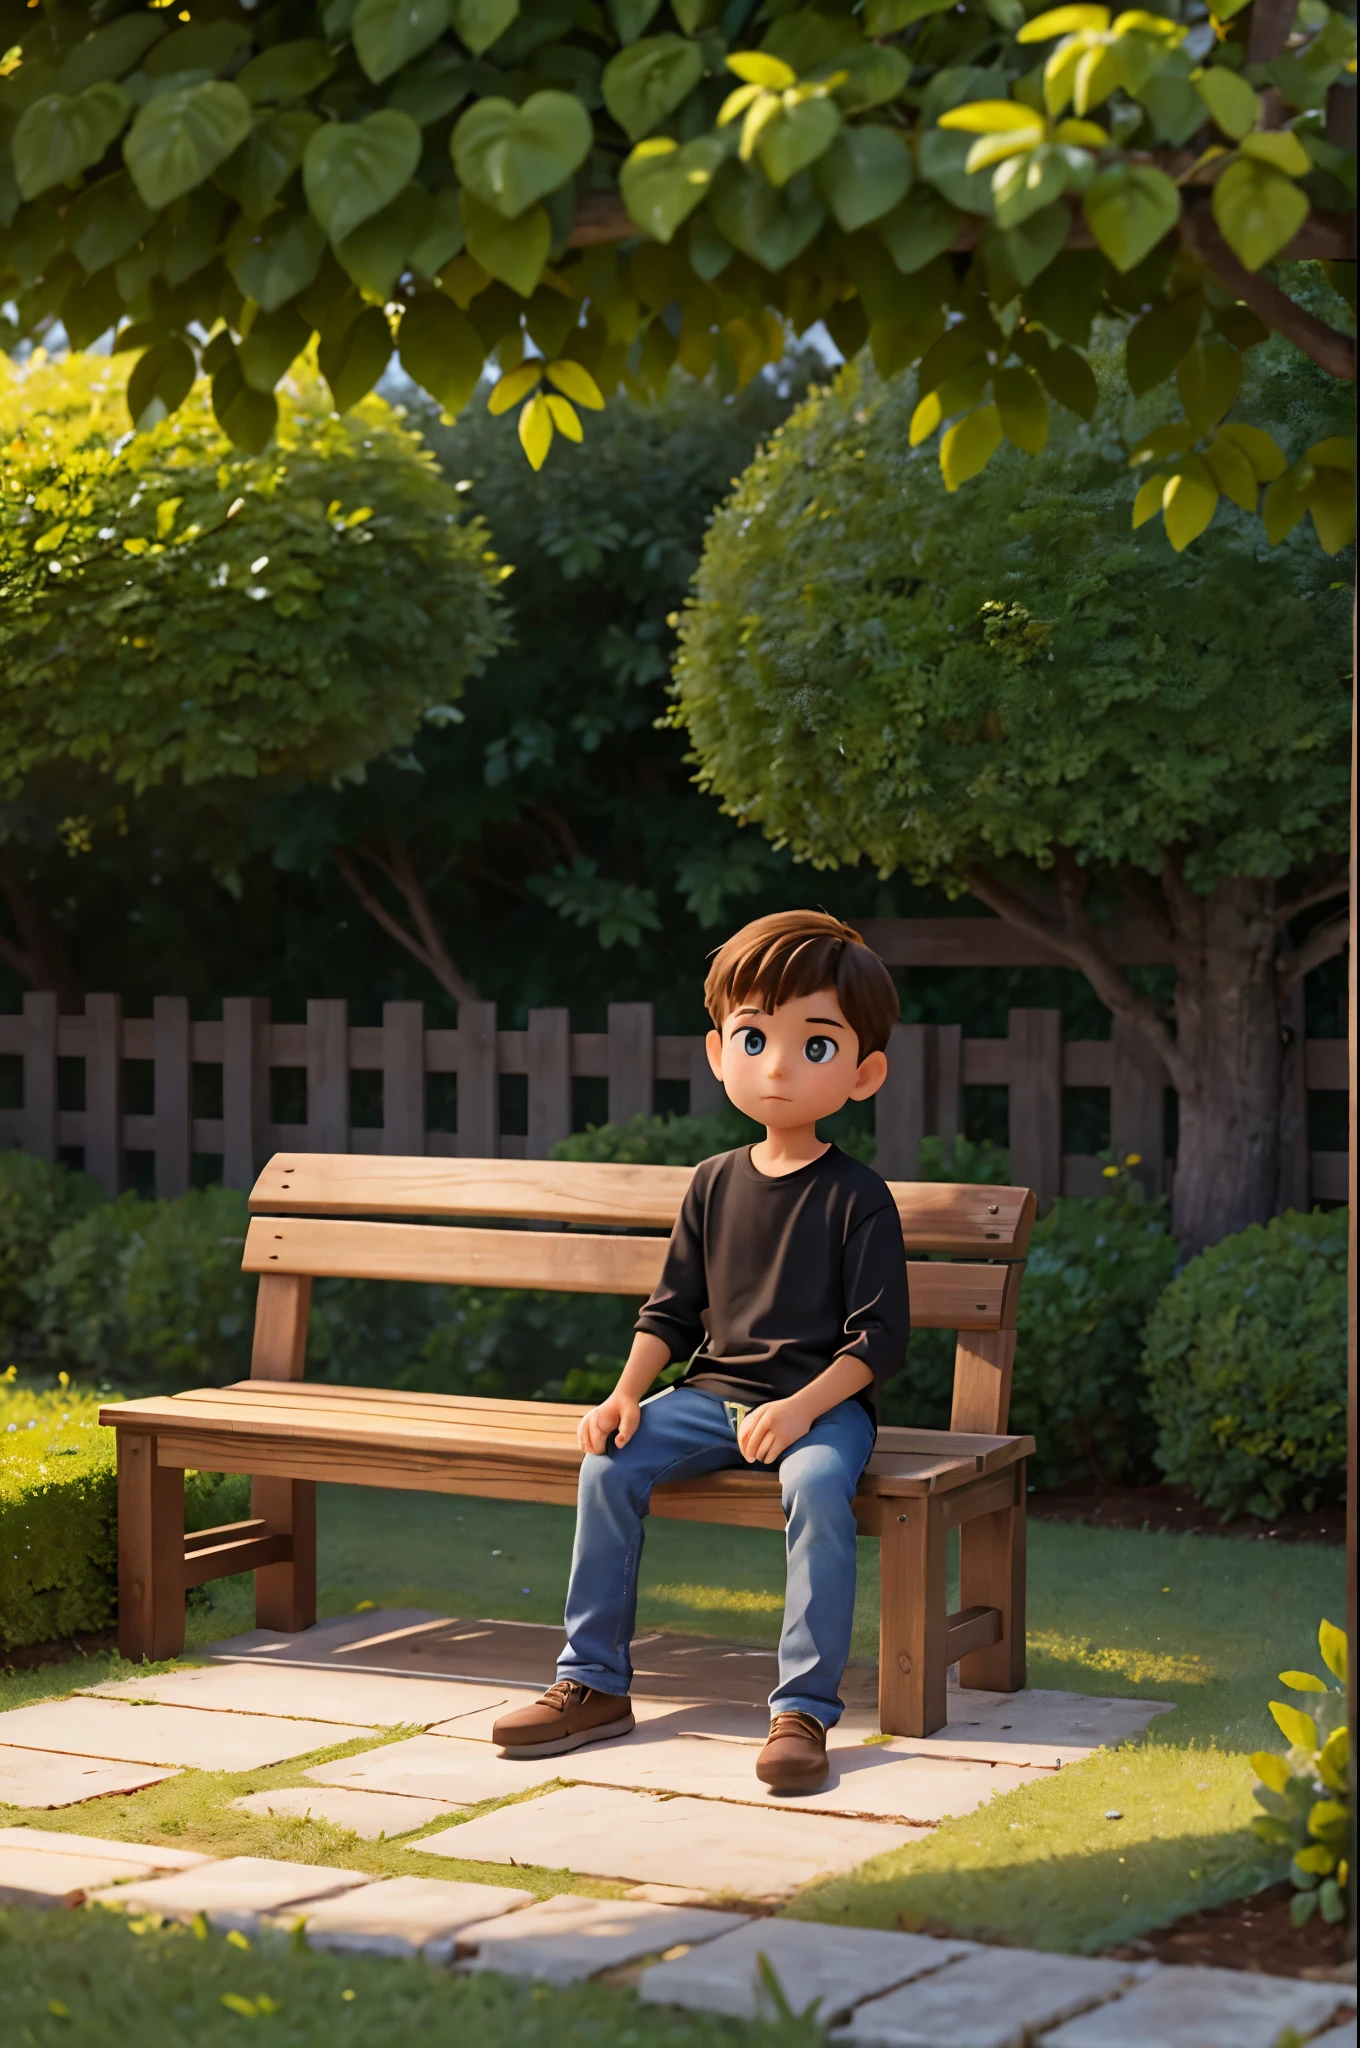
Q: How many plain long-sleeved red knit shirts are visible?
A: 0